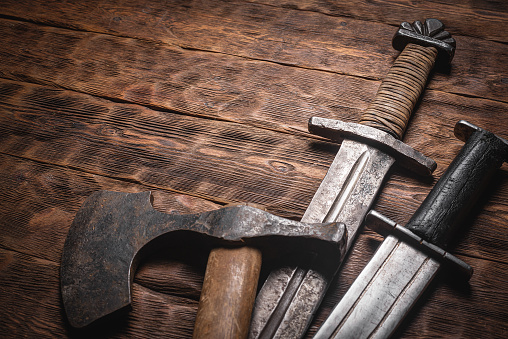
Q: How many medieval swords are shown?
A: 2